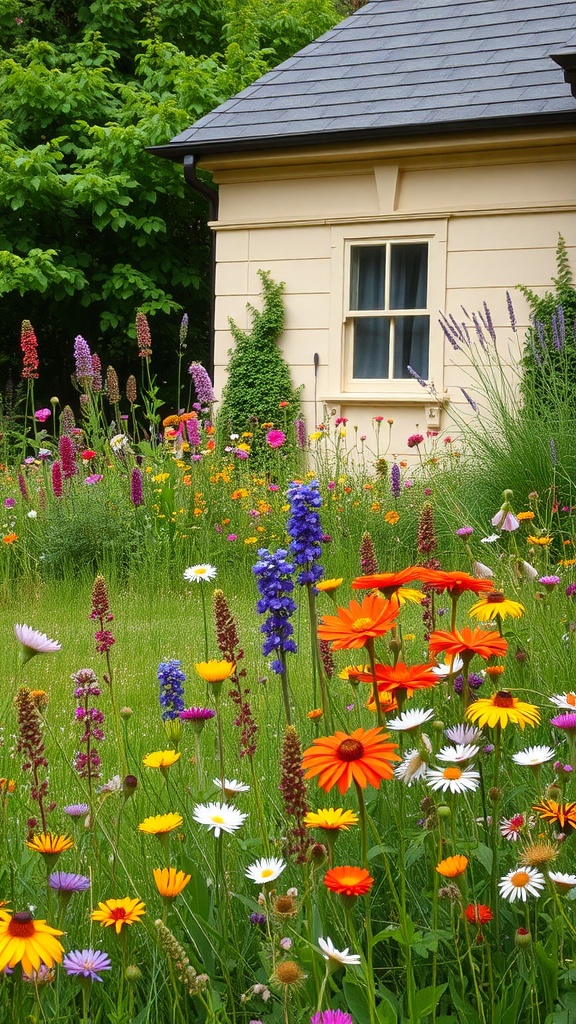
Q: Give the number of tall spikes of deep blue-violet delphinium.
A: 3